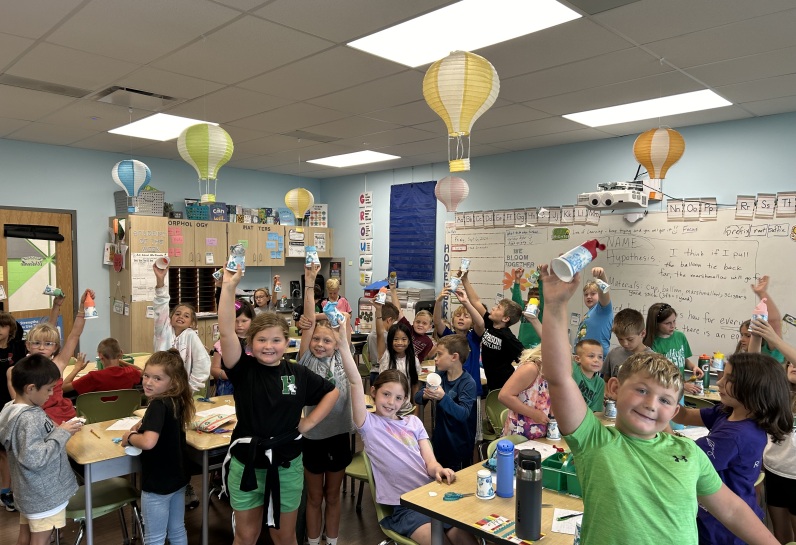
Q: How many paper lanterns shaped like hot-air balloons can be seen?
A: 6